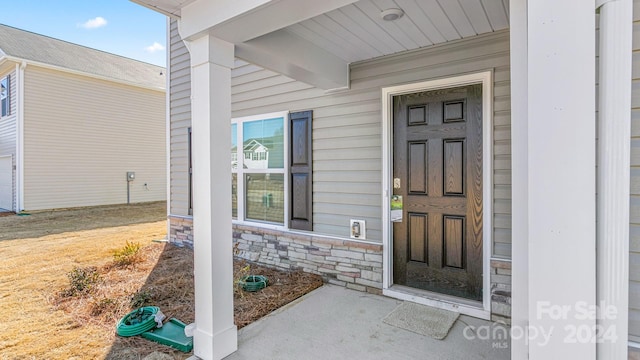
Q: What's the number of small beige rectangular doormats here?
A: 1